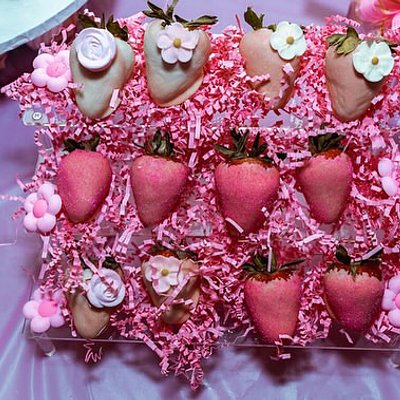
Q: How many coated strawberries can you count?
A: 12